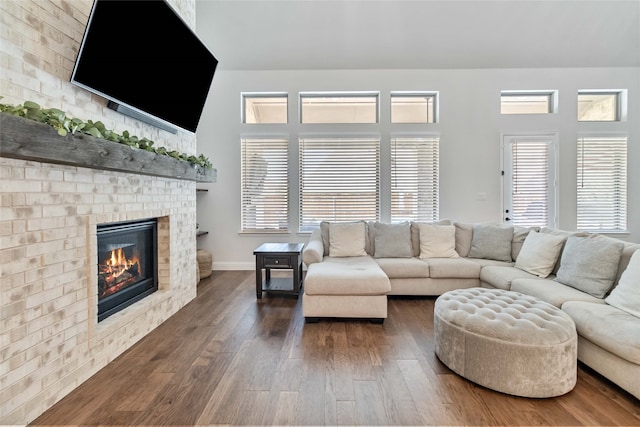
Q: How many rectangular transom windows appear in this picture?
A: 5